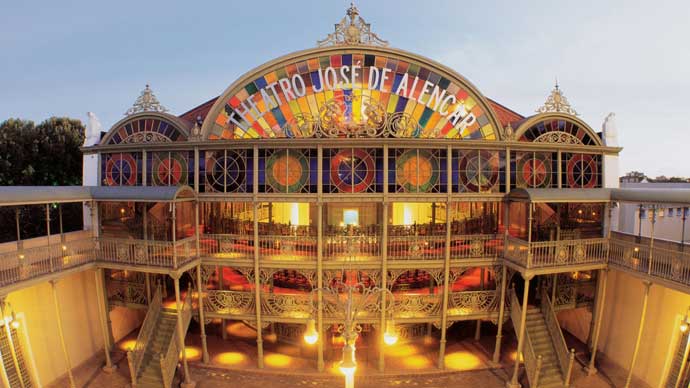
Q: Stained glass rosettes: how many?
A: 9